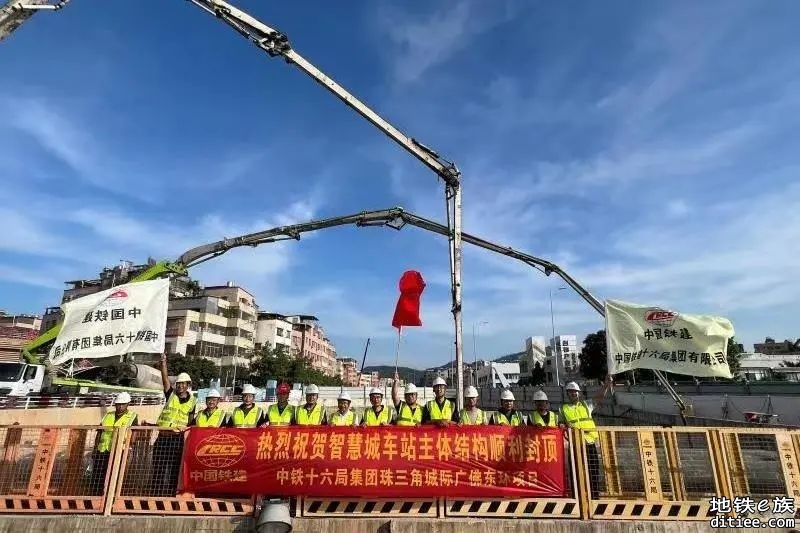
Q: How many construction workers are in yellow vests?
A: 14